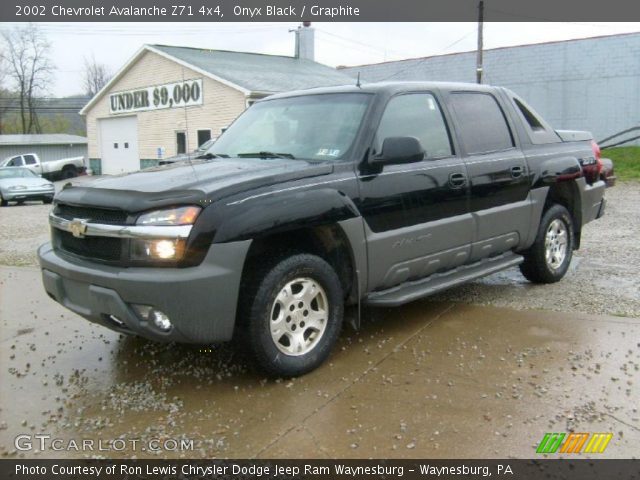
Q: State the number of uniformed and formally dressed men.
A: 0